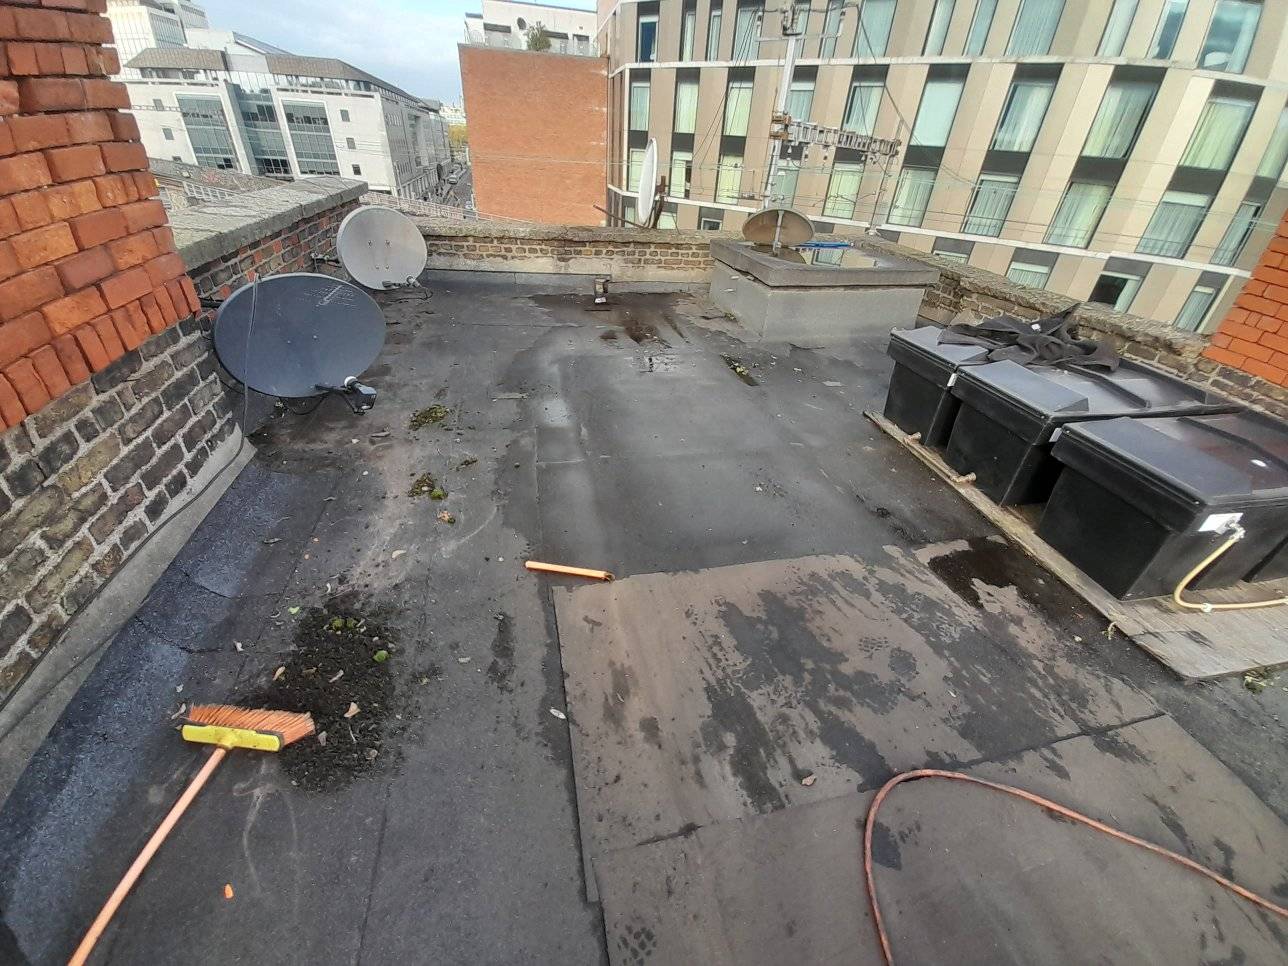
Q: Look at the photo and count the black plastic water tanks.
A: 3